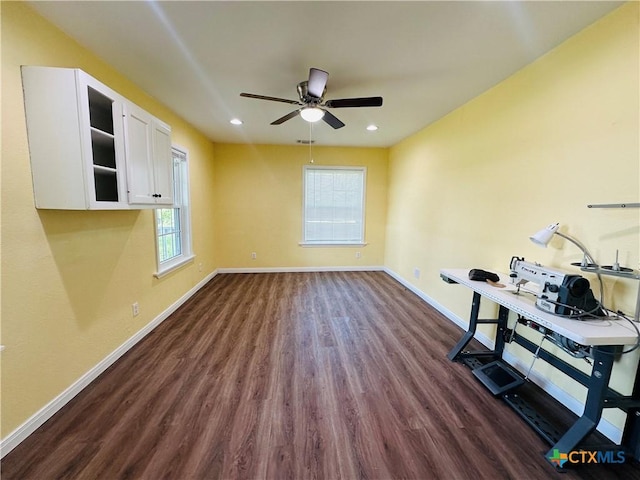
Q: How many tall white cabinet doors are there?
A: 2